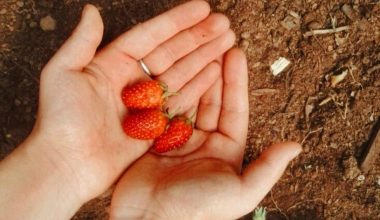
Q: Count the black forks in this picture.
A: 0